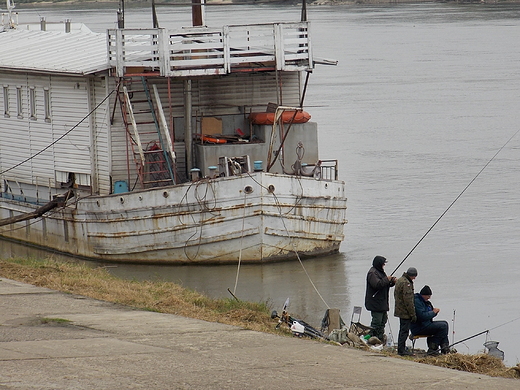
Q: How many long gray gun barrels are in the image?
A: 0